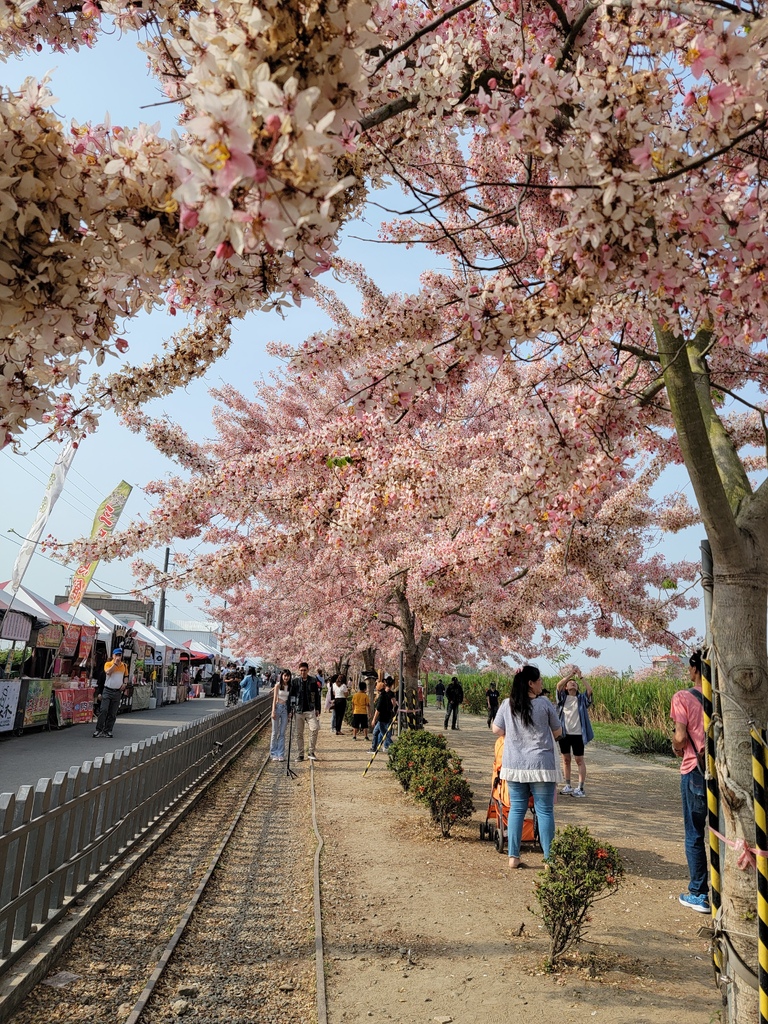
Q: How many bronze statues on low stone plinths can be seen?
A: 0